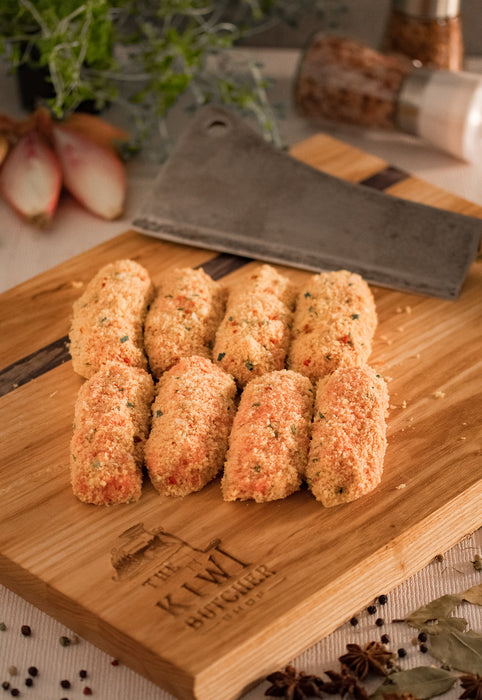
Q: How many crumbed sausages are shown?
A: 8